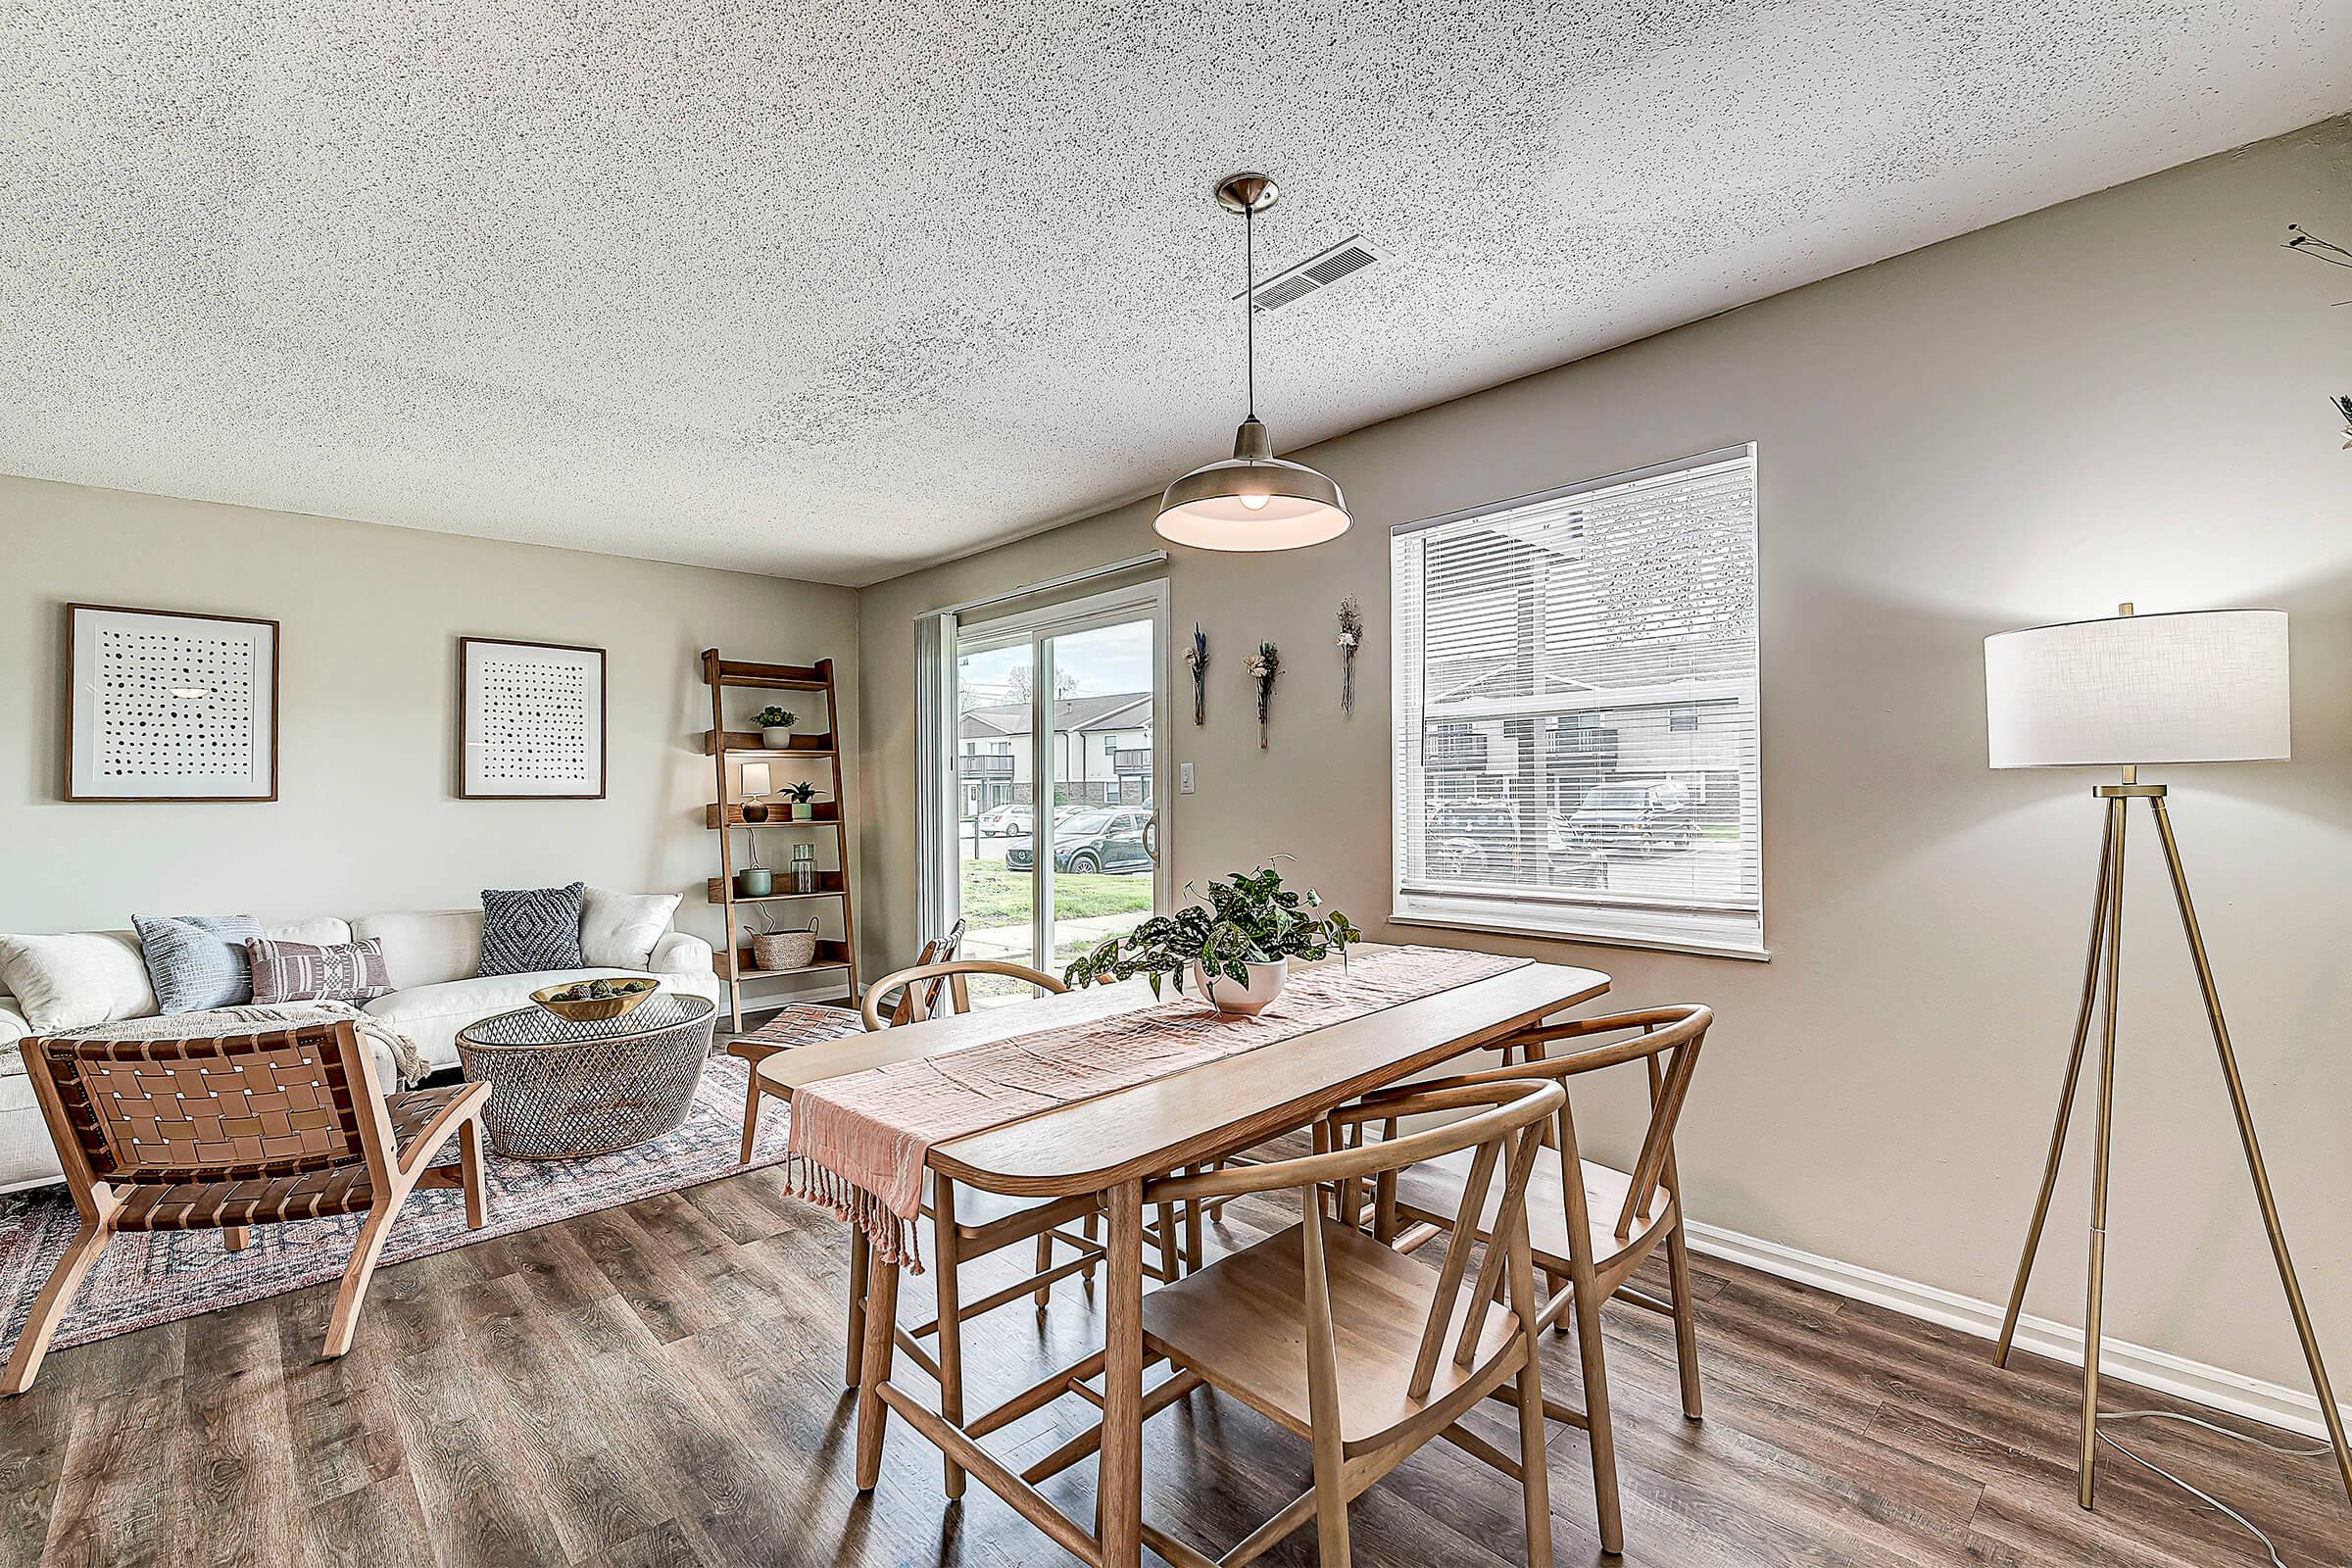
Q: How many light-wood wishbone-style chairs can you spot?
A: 4